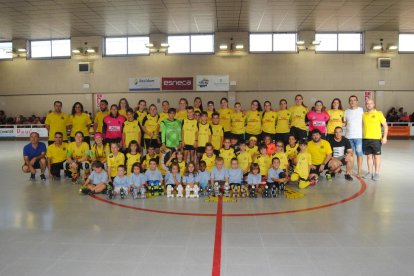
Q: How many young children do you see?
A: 11